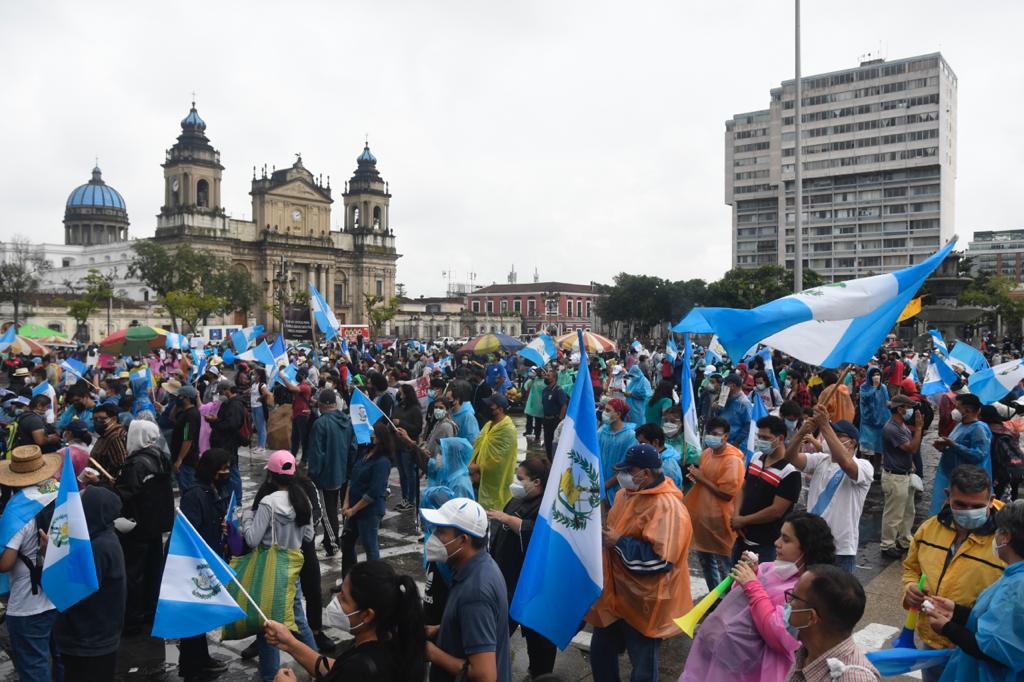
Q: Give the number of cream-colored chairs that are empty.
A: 0